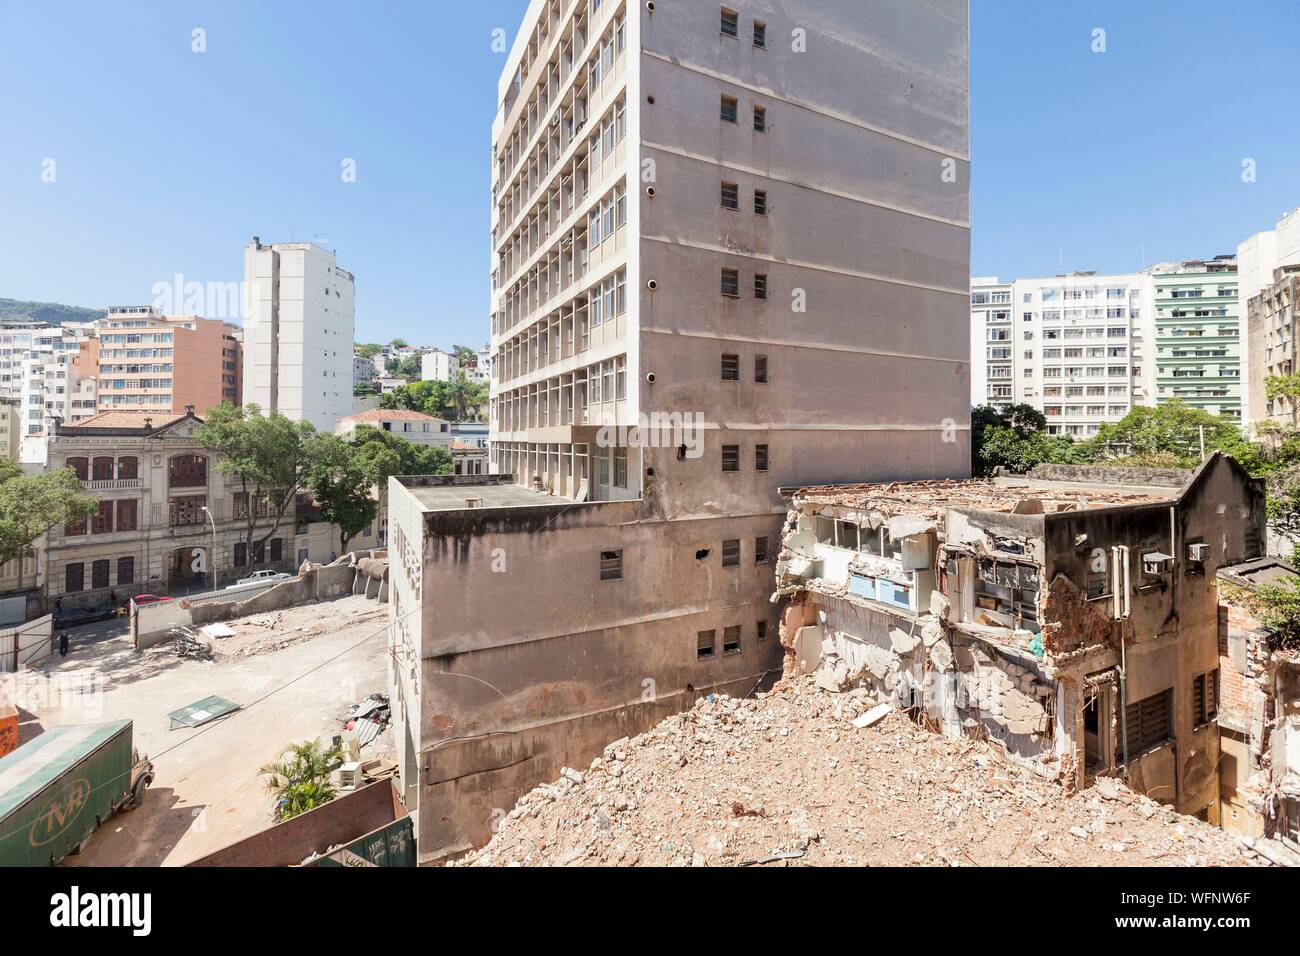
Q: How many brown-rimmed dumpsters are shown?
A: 1